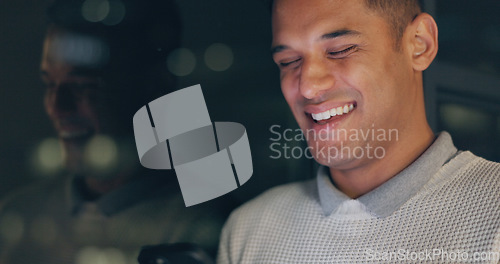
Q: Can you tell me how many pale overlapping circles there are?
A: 2